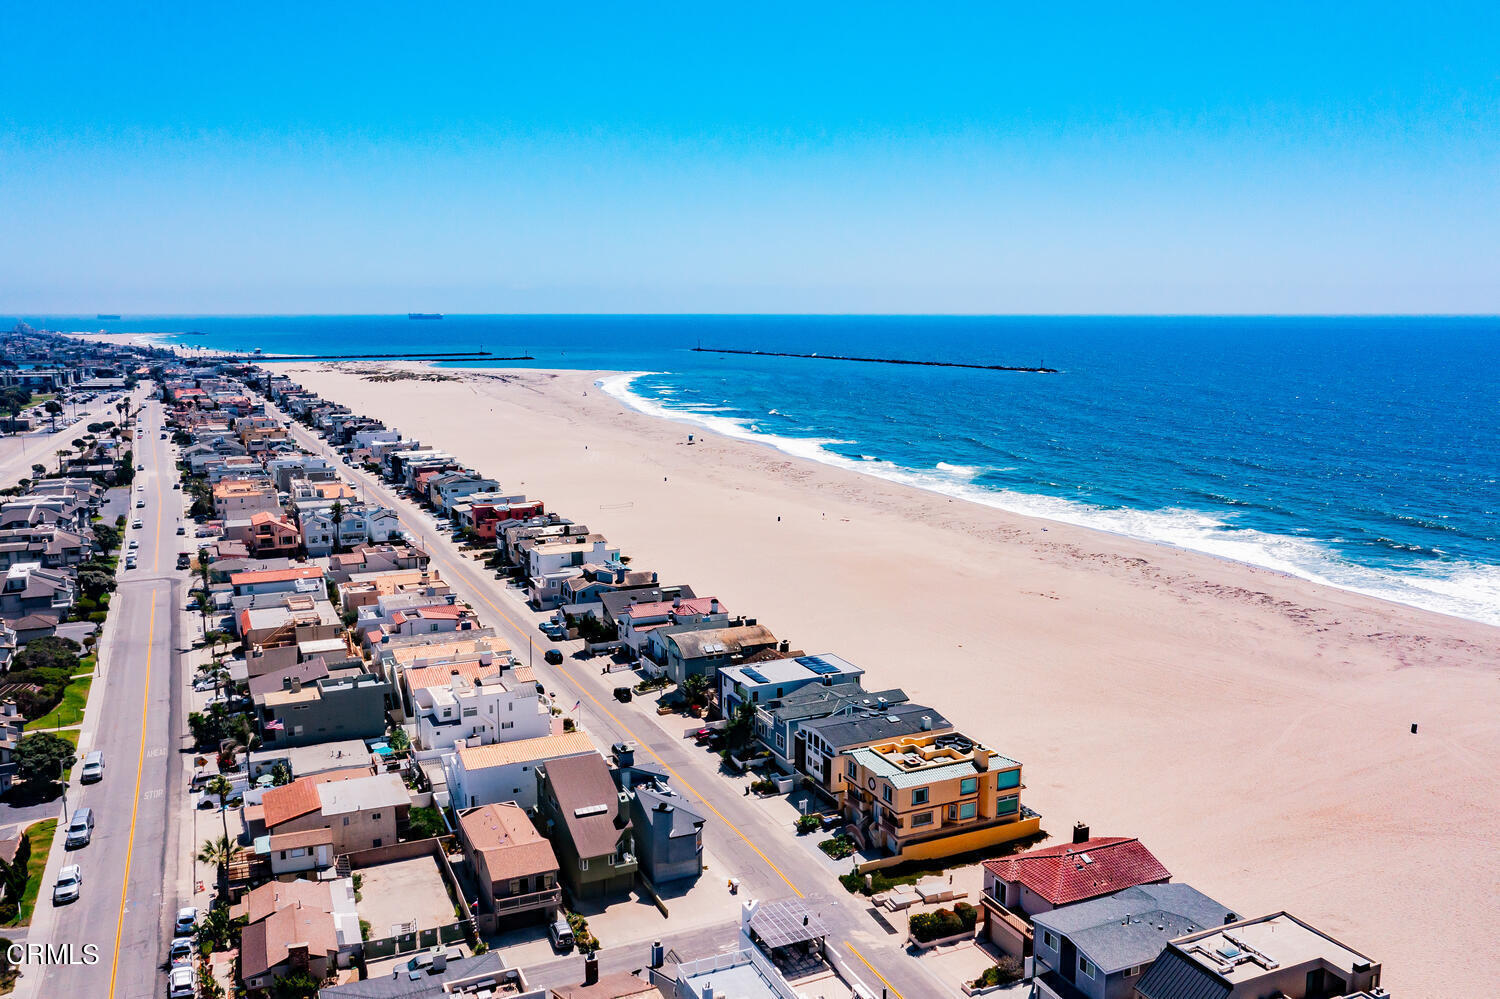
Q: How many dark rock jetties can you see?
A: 3